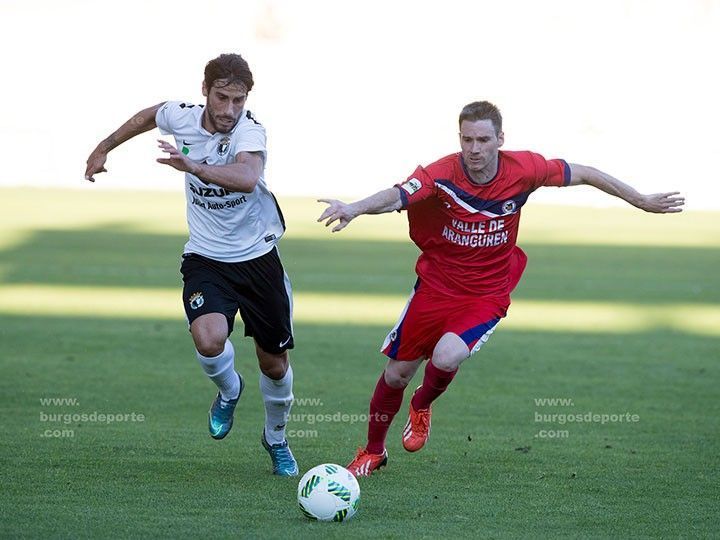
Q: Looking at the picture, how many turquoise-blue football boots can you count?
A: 2